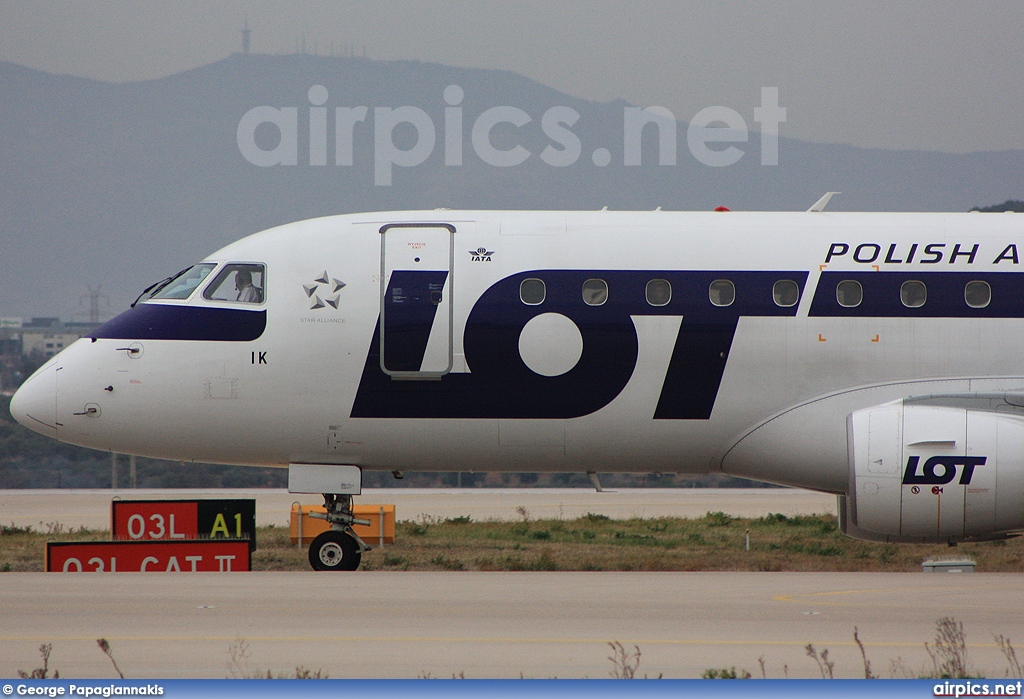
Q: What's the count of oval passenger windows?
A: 8